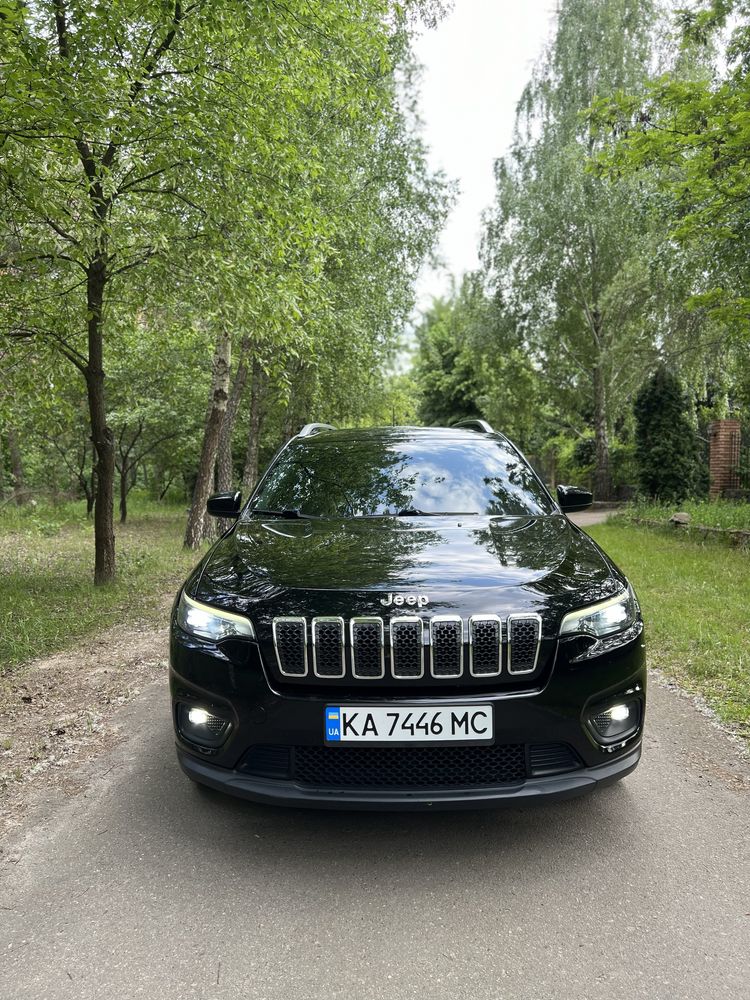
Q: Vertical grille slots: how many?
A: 7